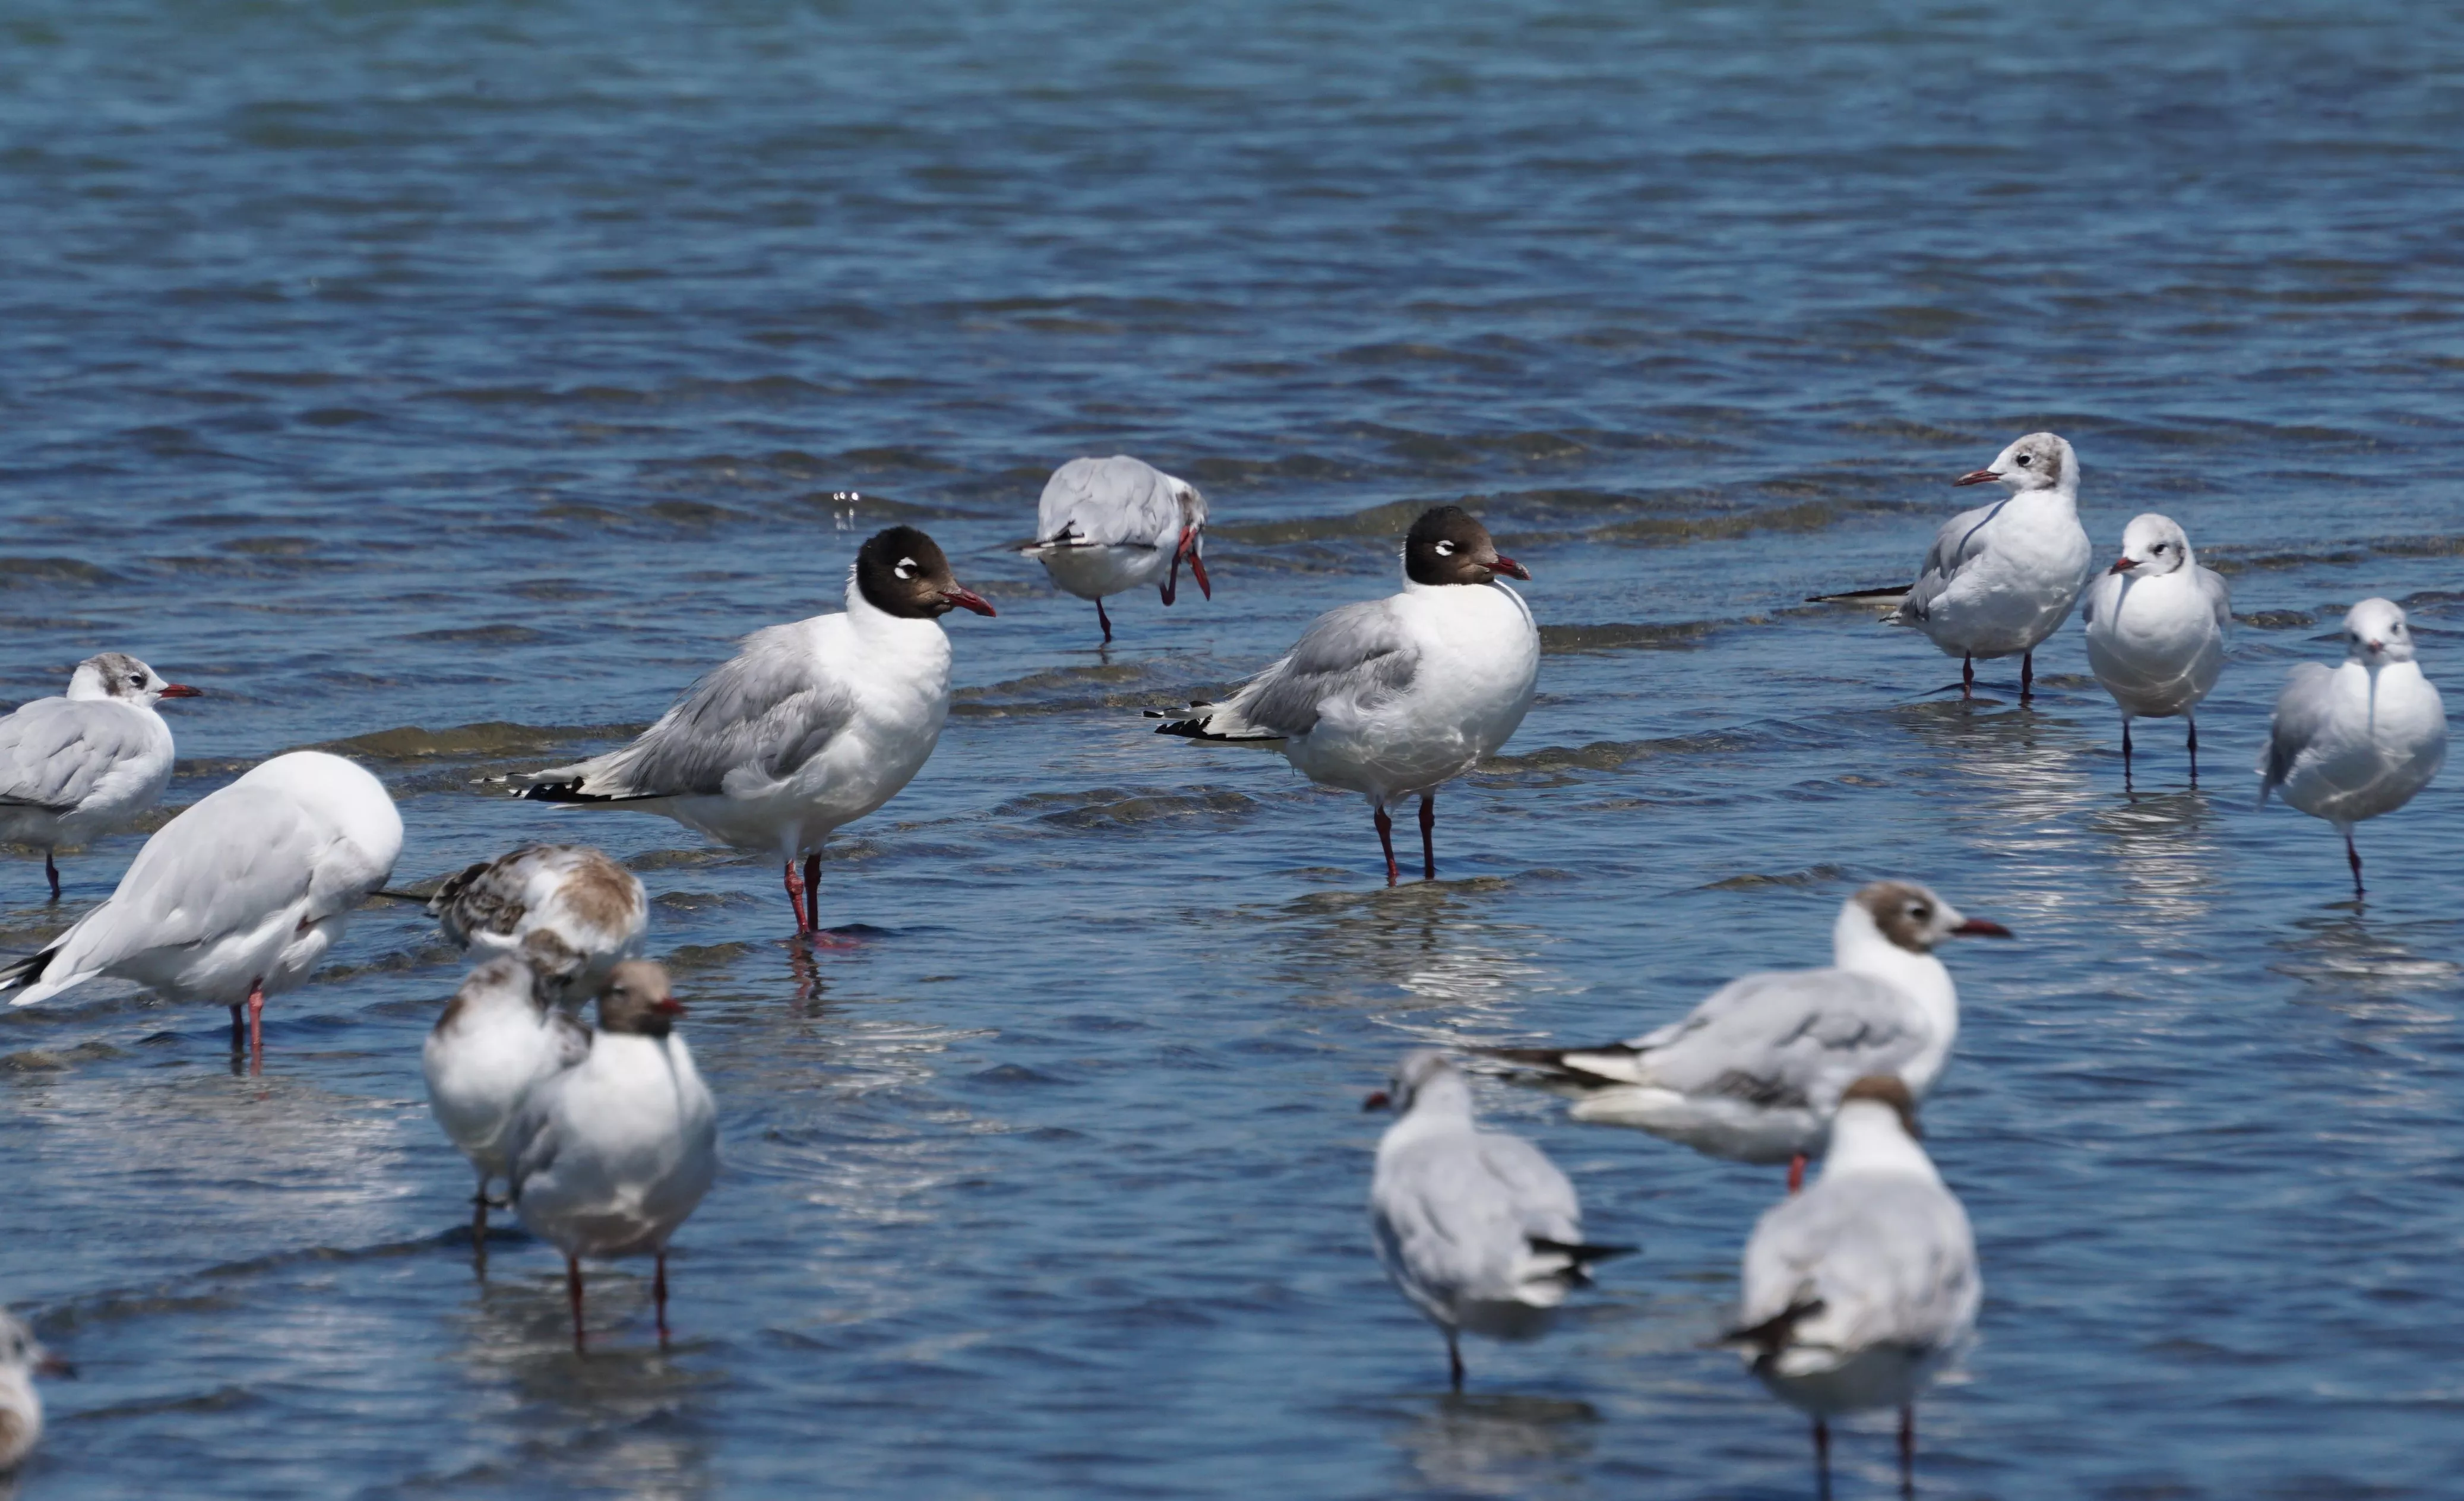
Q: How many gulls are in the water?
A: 15